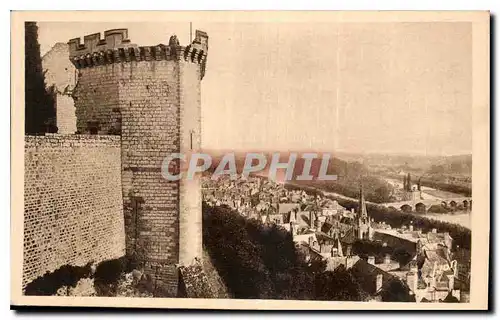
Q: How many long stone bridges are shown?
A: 1